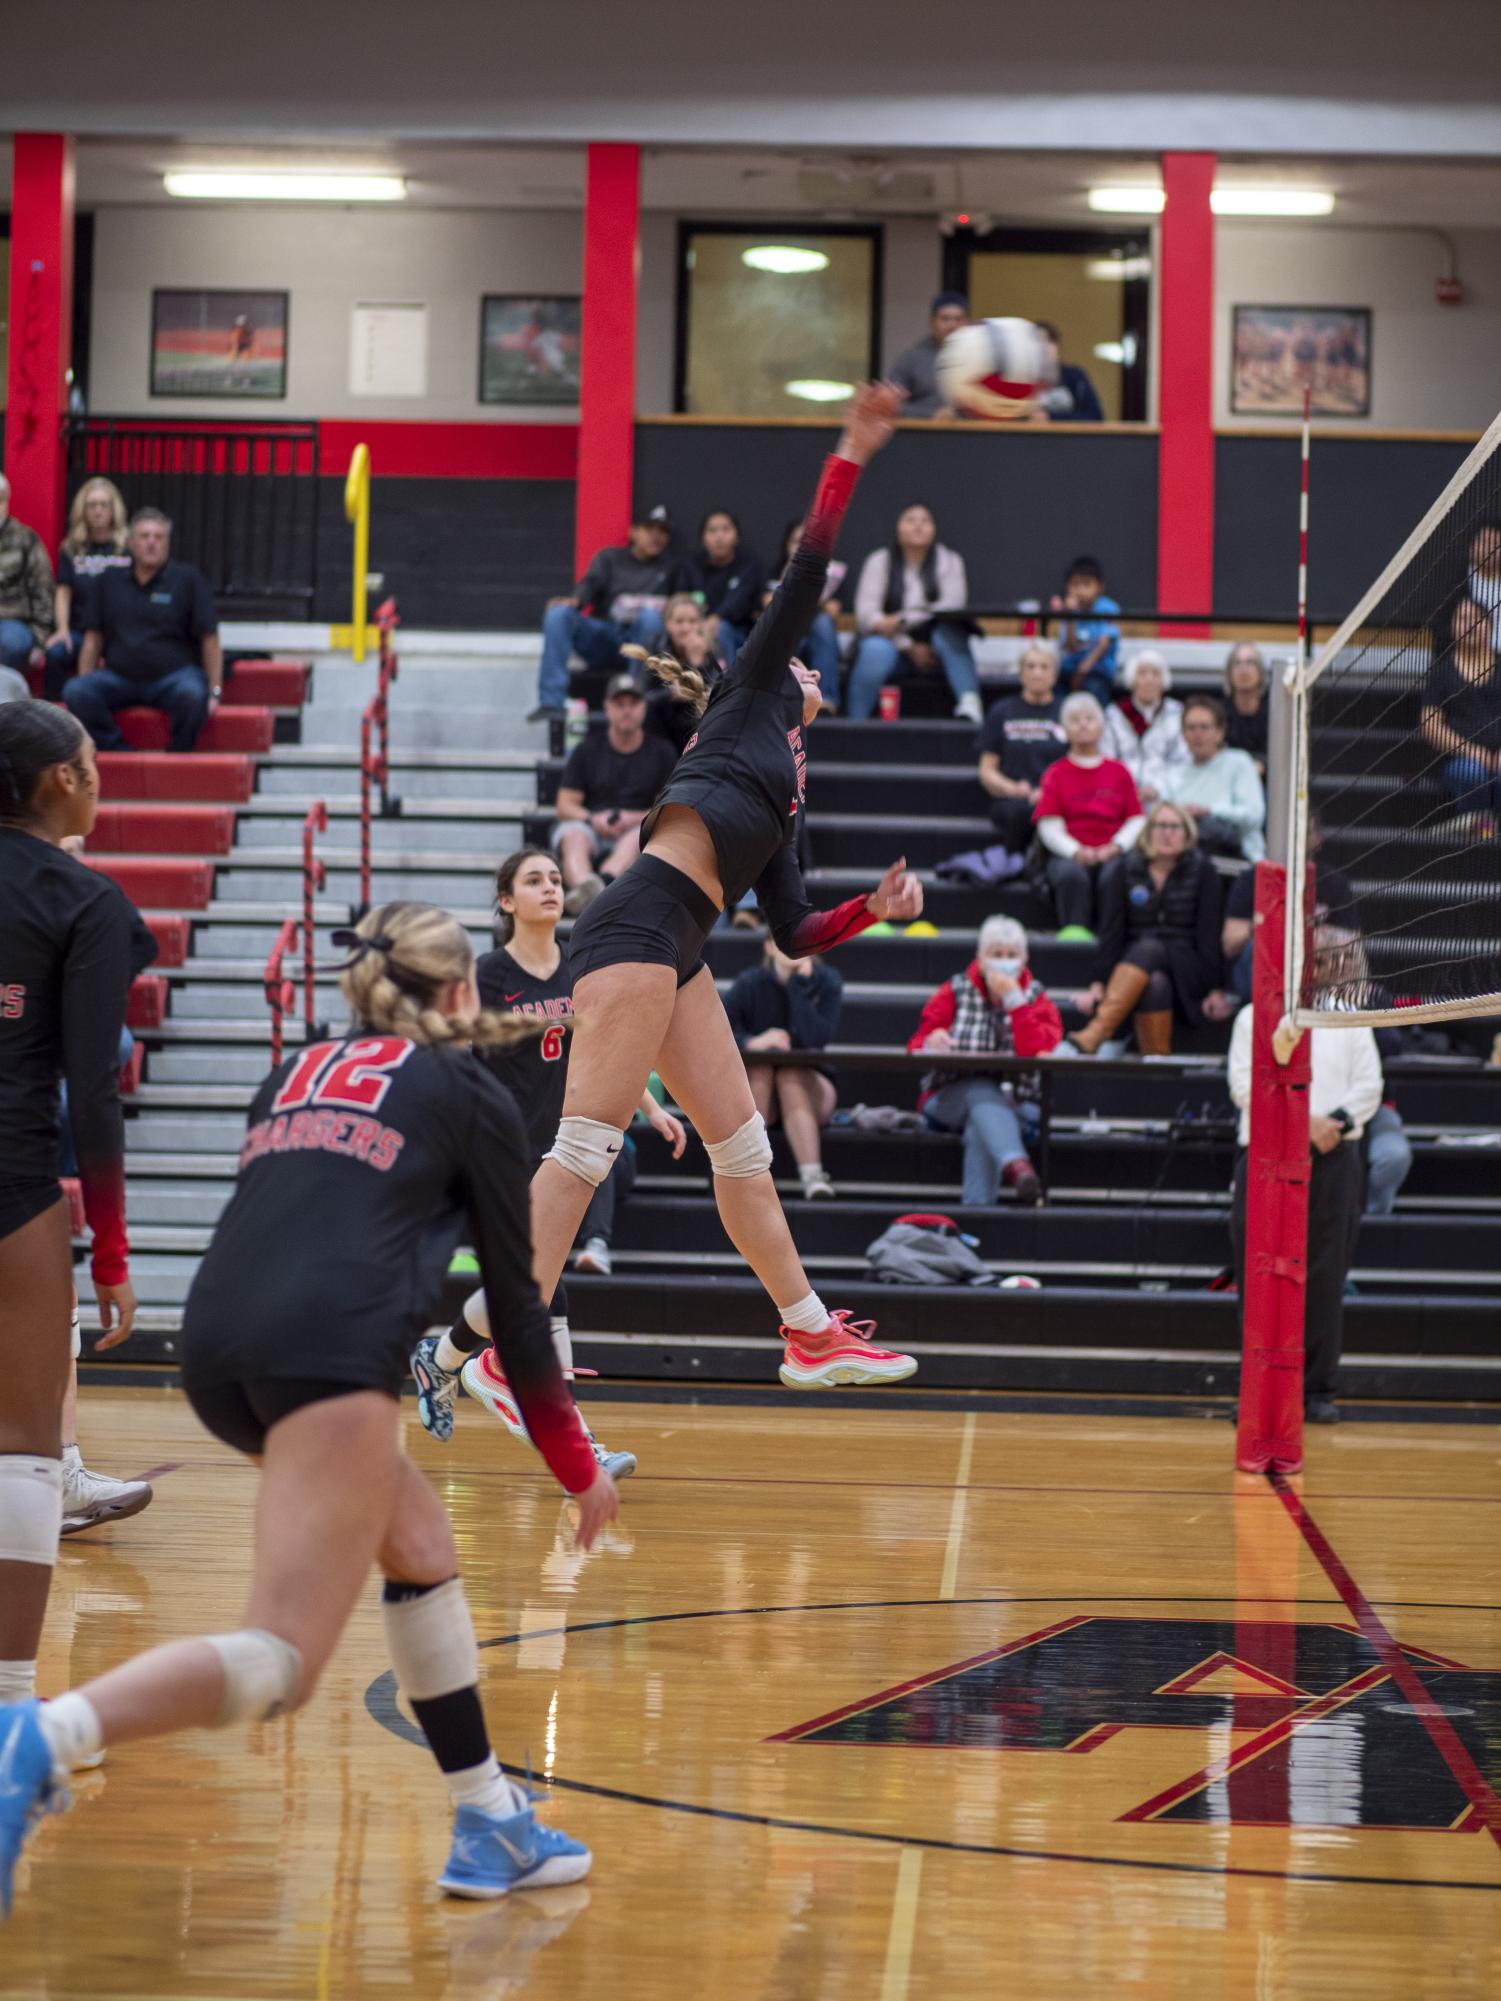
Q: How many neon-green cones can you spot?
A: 3